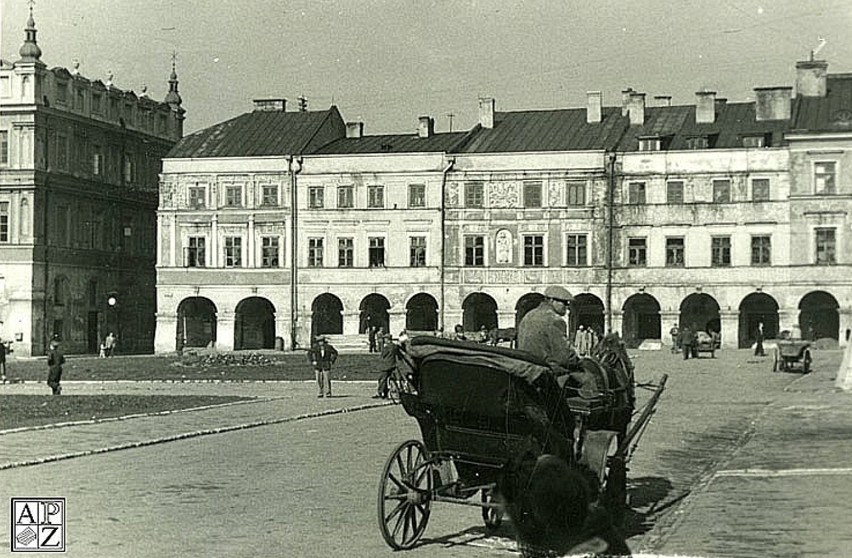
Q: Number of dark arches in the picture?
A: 12